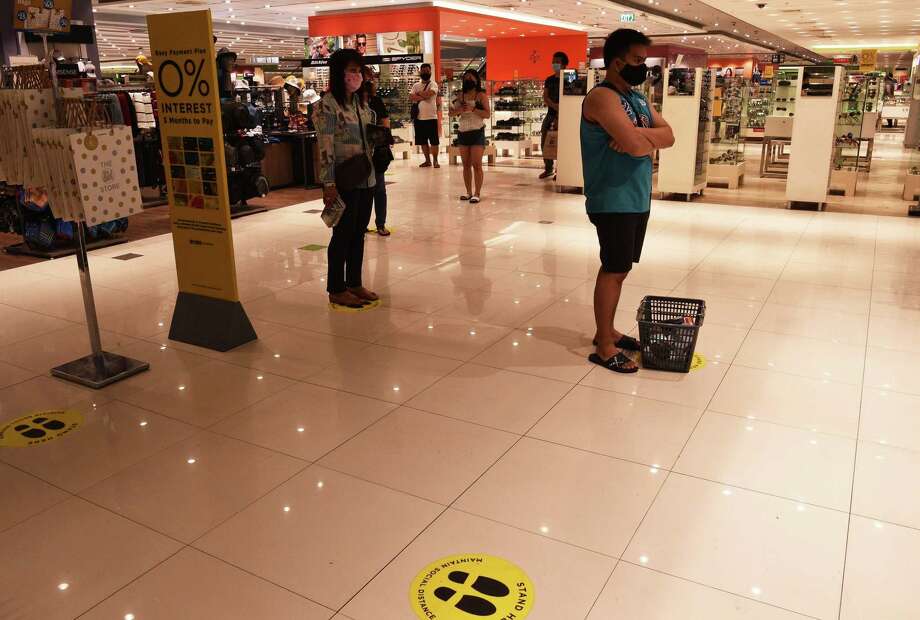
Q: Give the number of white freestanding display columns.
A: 3